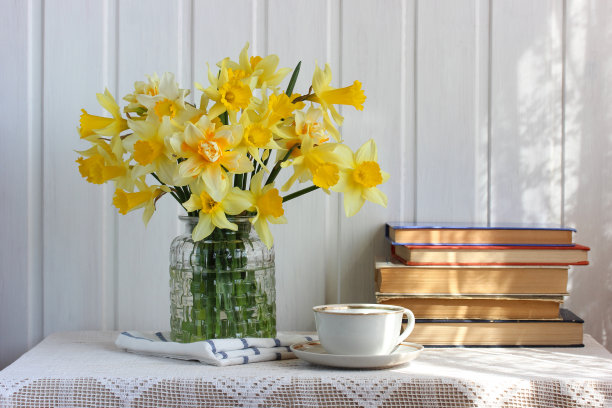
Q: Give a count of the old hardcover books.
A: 5